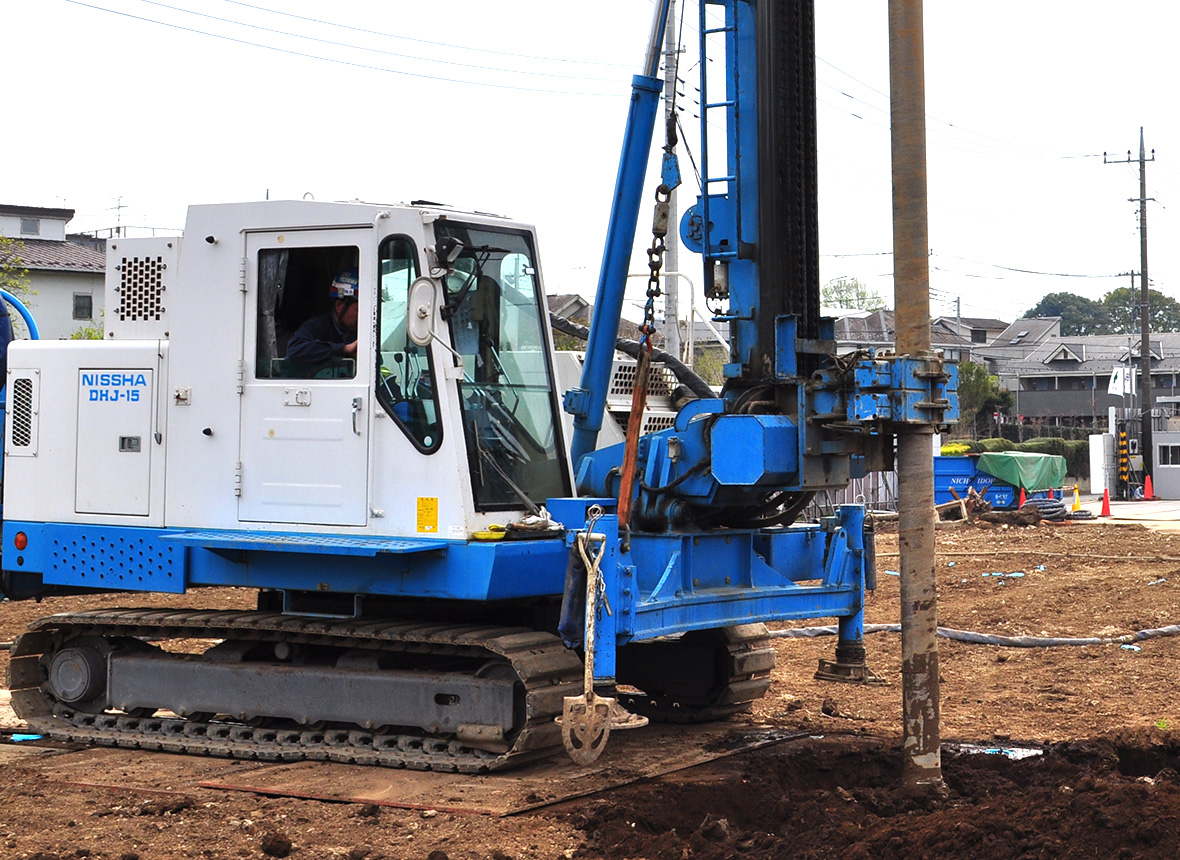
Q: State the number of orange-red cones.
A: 4